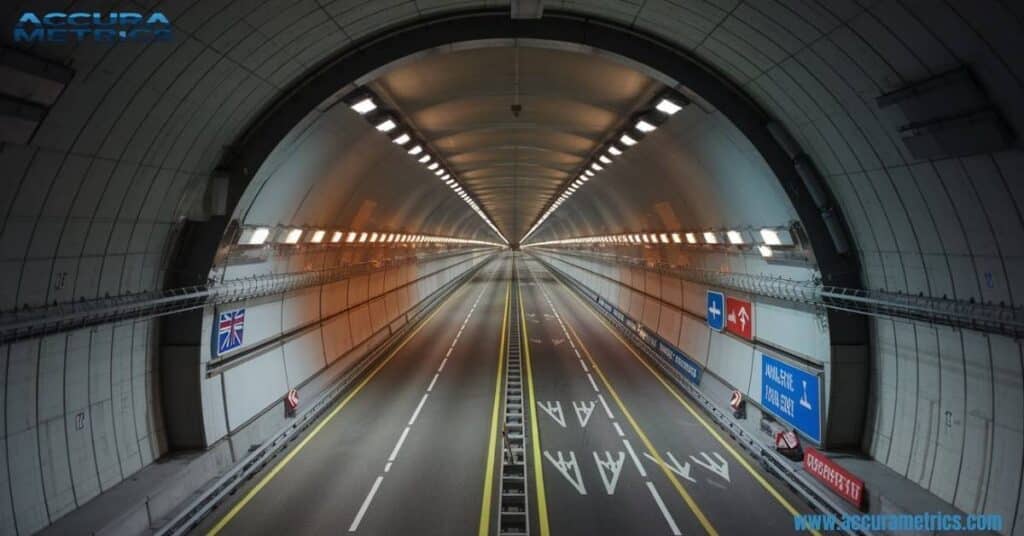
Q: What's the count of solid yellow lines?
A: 5